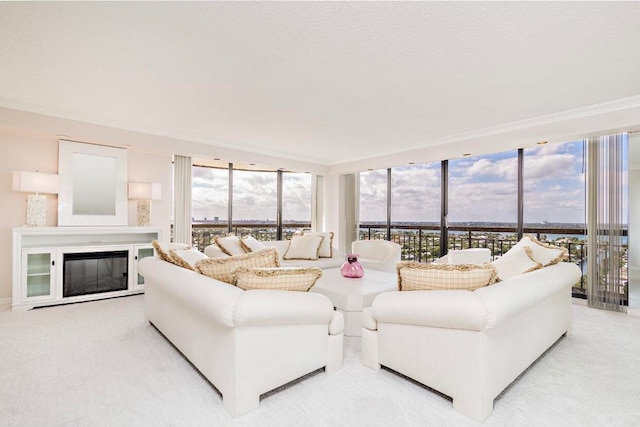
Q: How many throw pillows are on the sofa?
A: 11